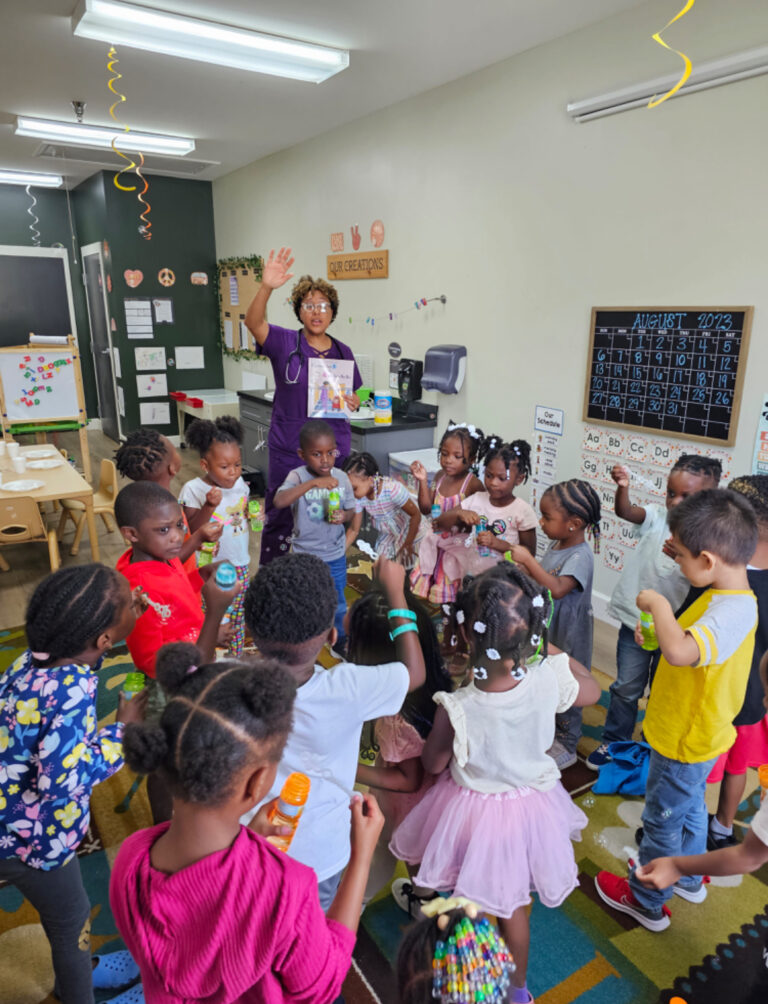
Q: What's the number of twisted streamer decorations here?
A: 4